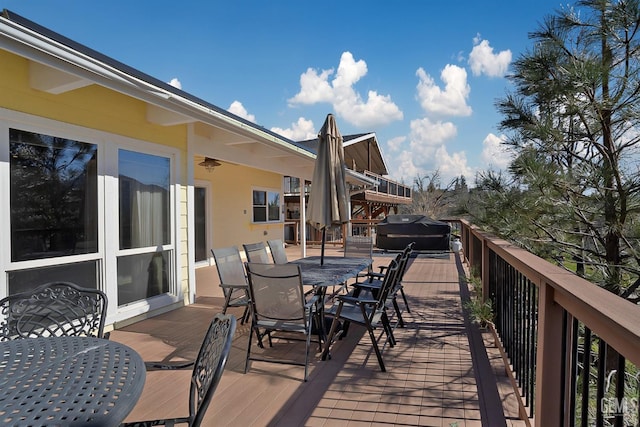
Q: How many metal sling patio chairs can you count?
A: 8